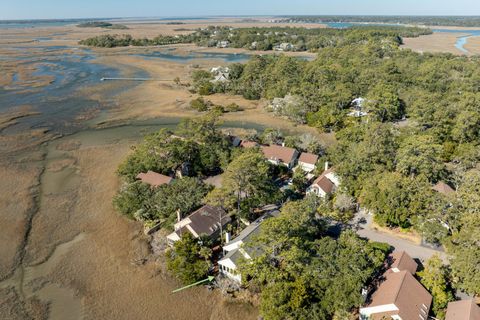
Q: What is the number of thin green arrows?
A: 1